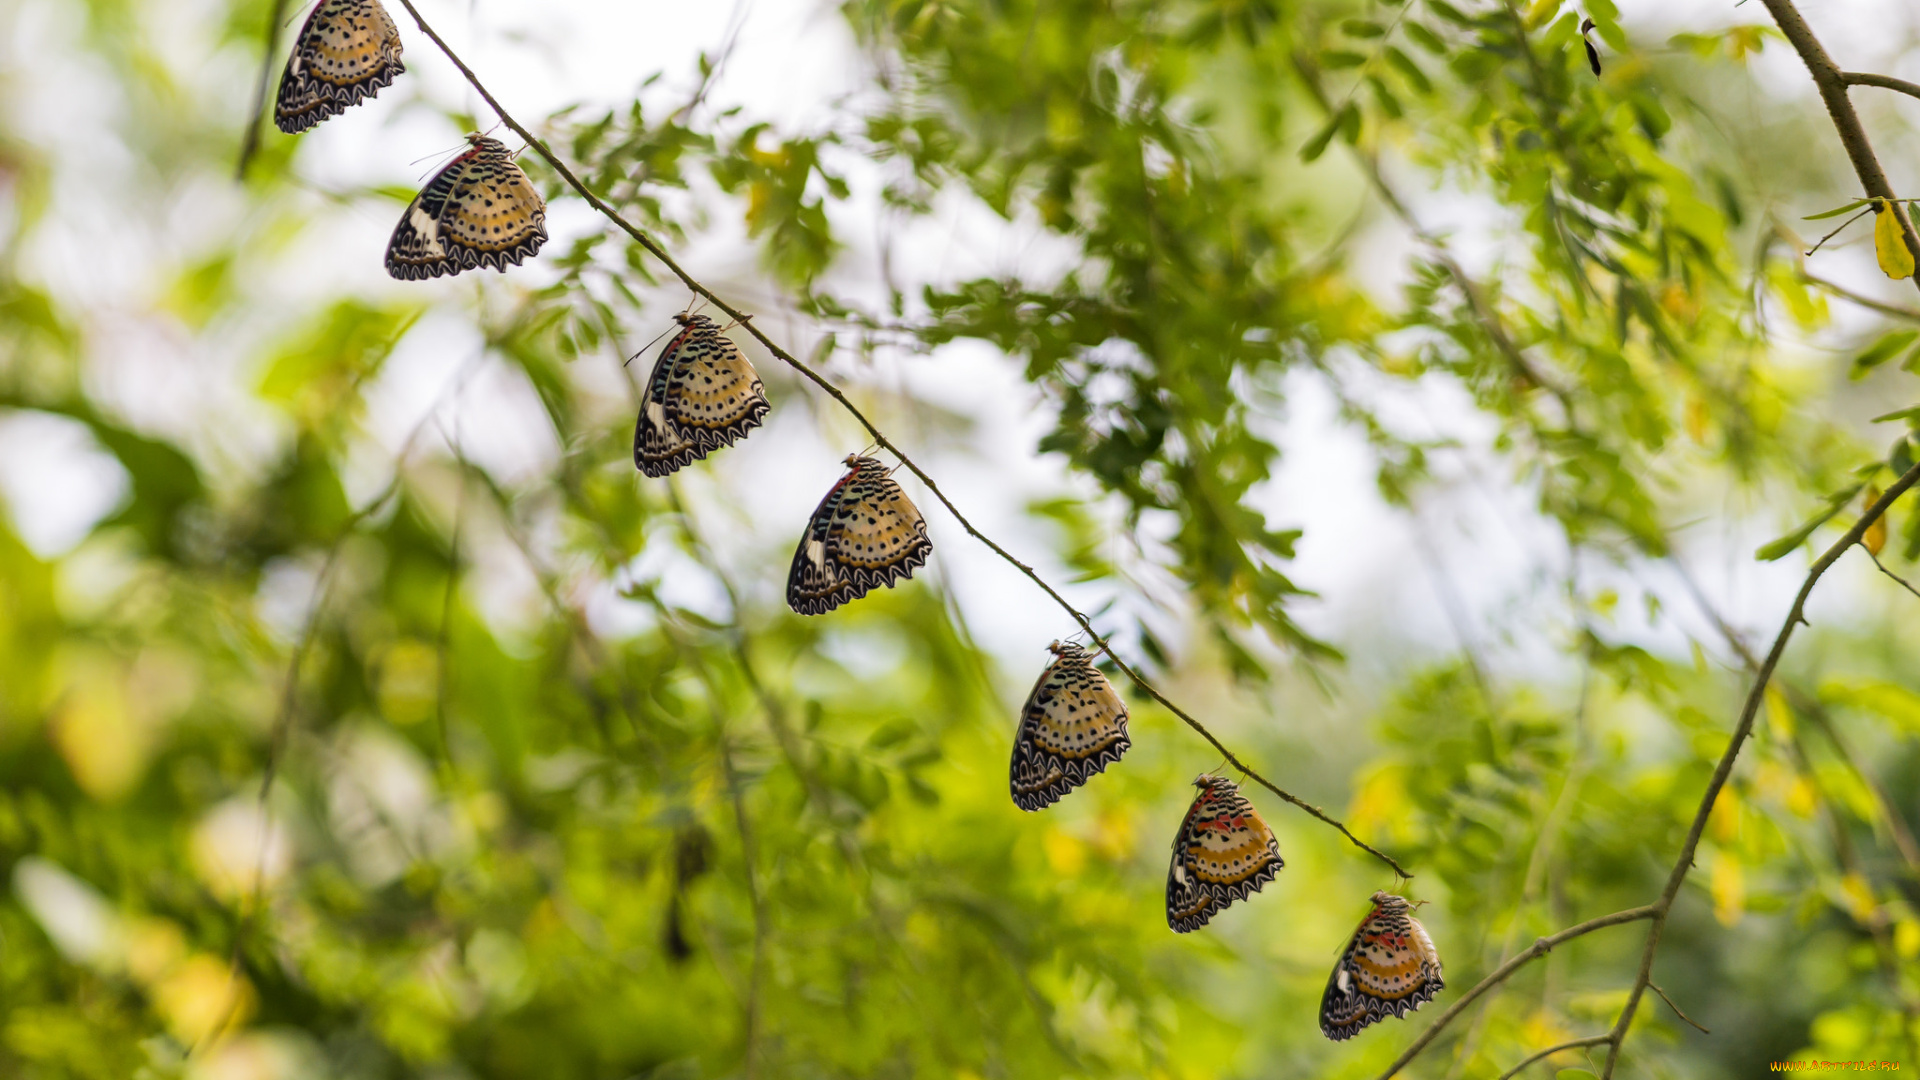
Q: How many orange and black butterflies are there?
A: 7